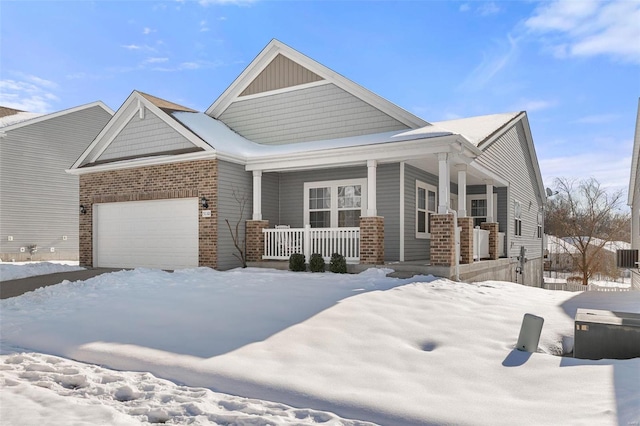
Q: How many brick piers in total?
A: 5